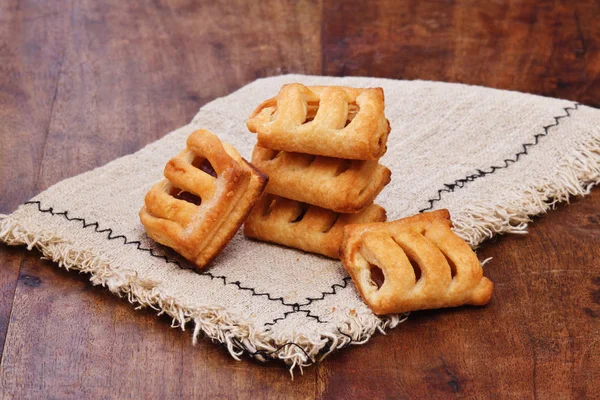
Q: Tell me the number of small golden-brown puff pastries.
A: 5